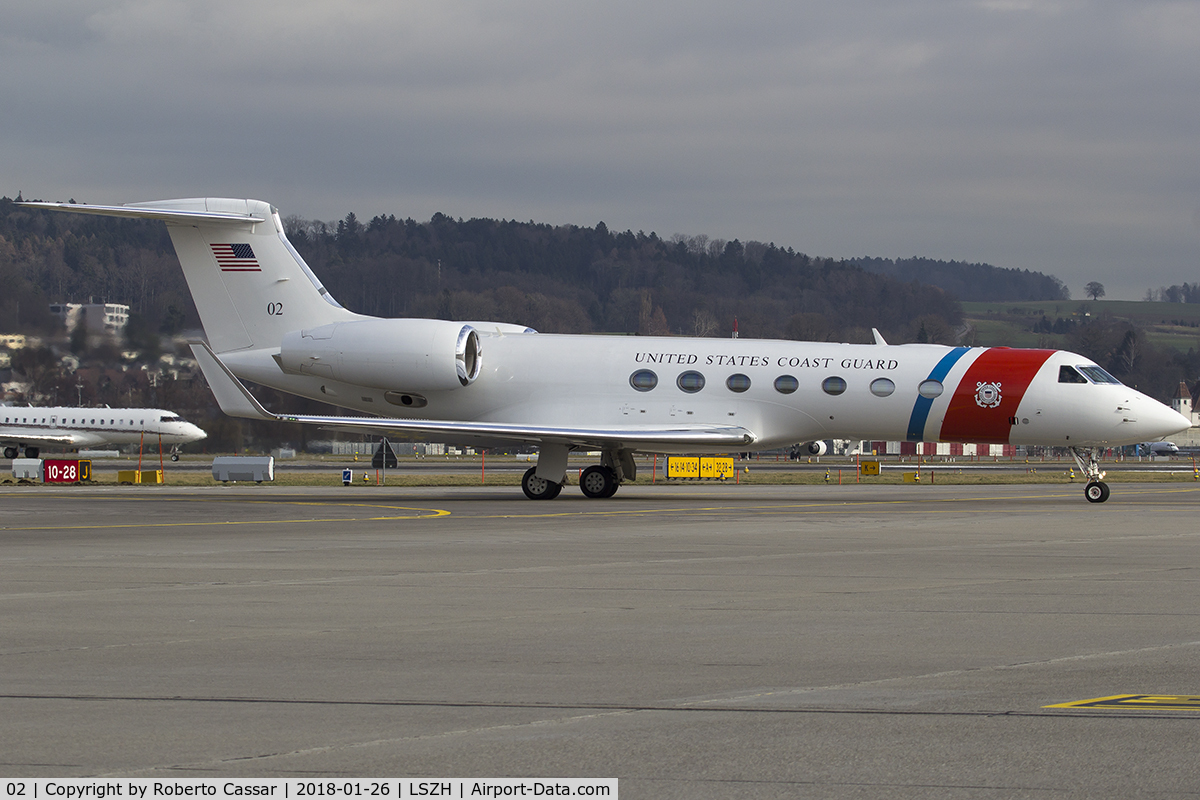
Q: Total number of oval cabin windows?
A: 7